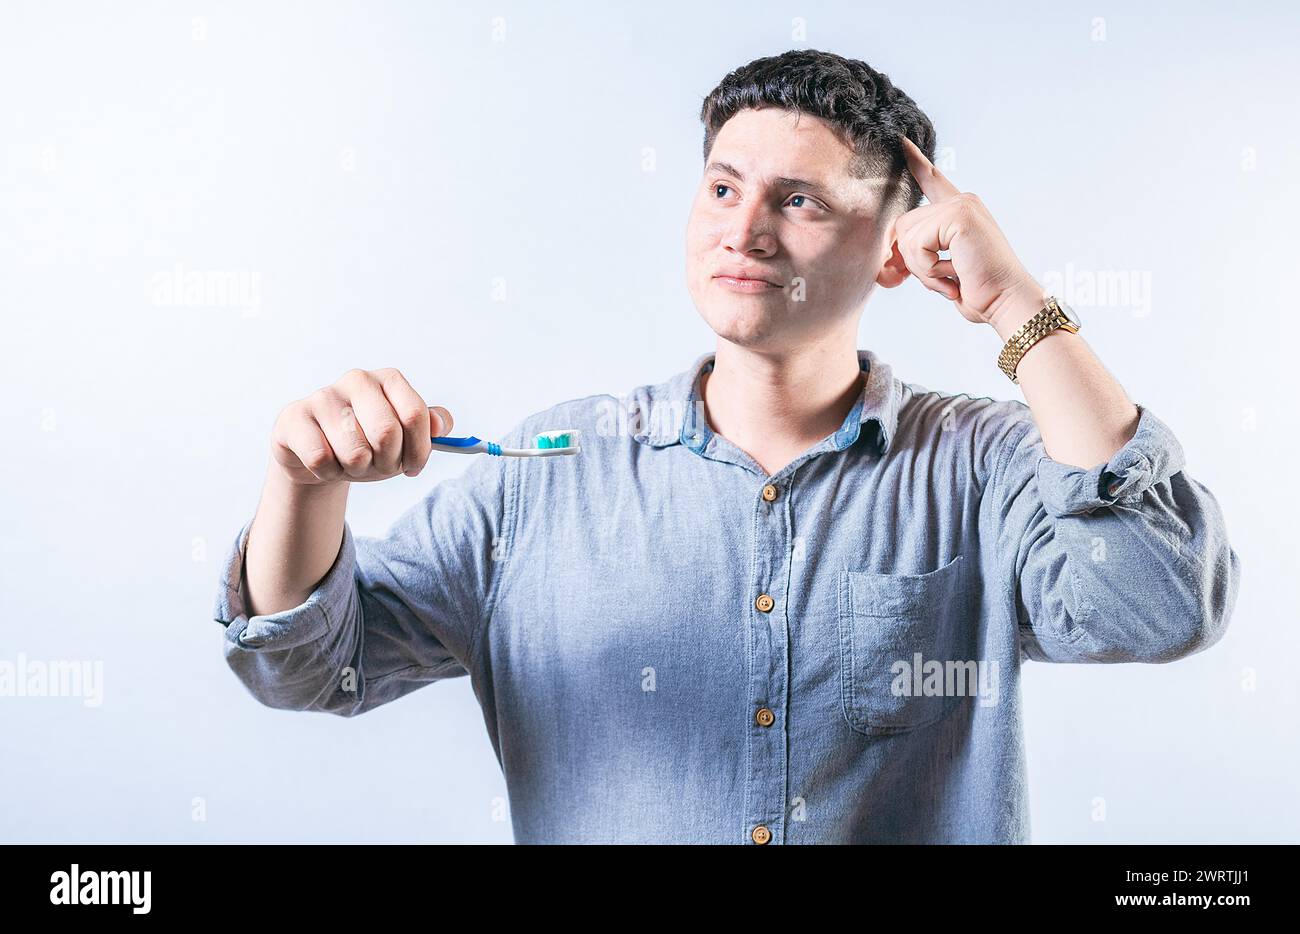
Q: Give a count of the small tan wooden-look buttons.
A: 4